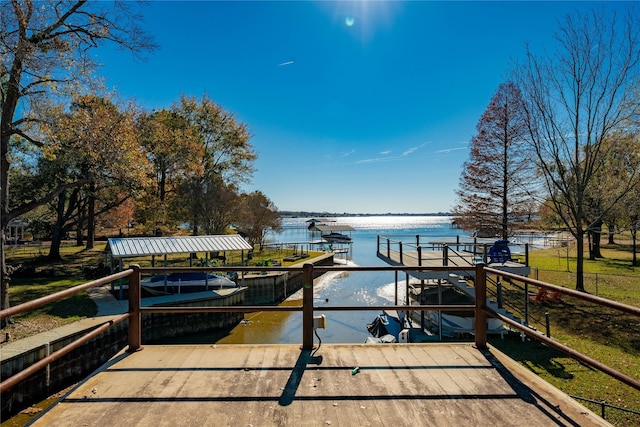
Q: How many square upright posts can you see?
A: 3